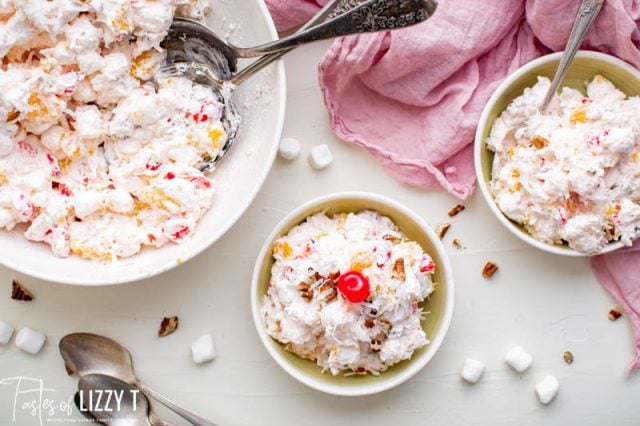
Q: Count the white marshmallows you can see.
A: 8